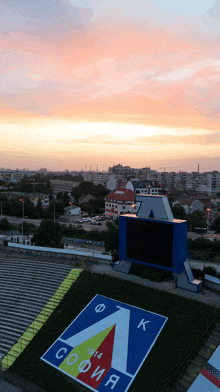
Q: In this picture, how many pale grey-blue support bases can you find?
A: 2